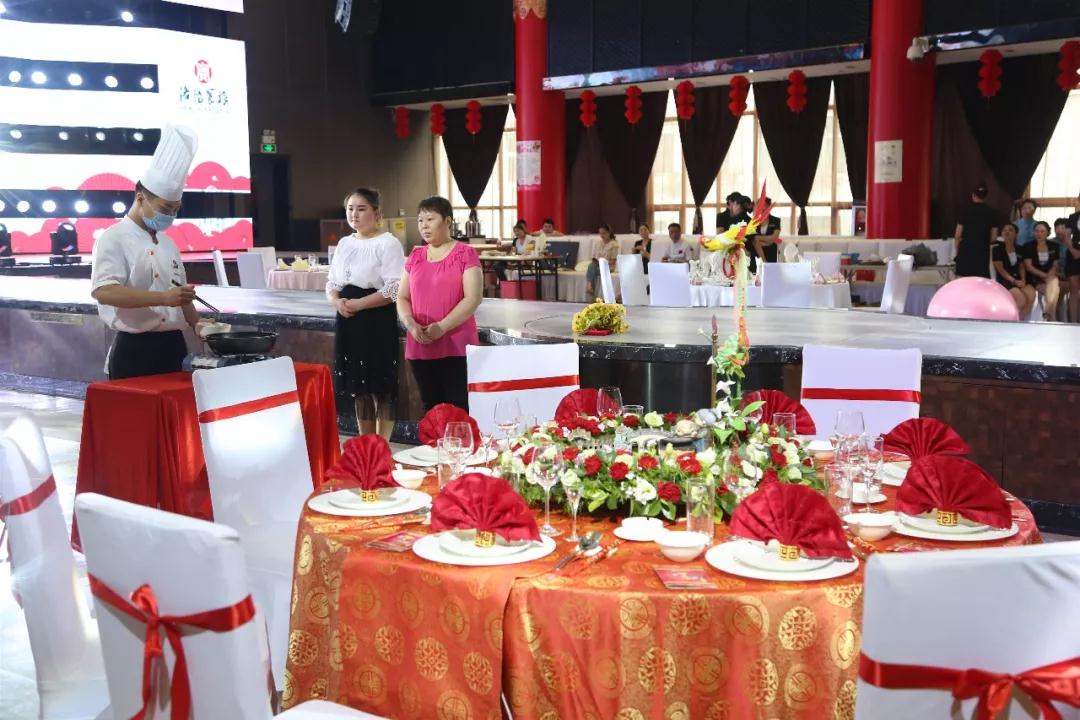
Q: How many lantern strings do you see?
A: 10